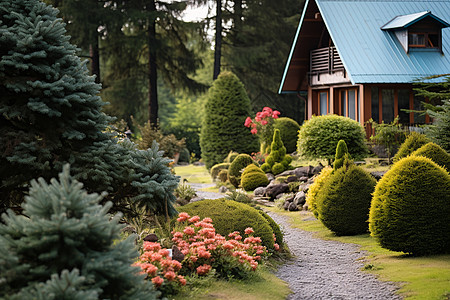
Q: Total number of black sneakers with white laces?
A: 0